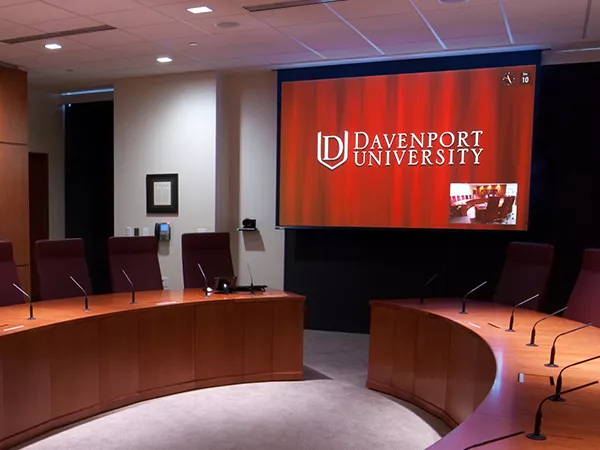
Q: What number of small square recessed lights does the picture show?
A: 3